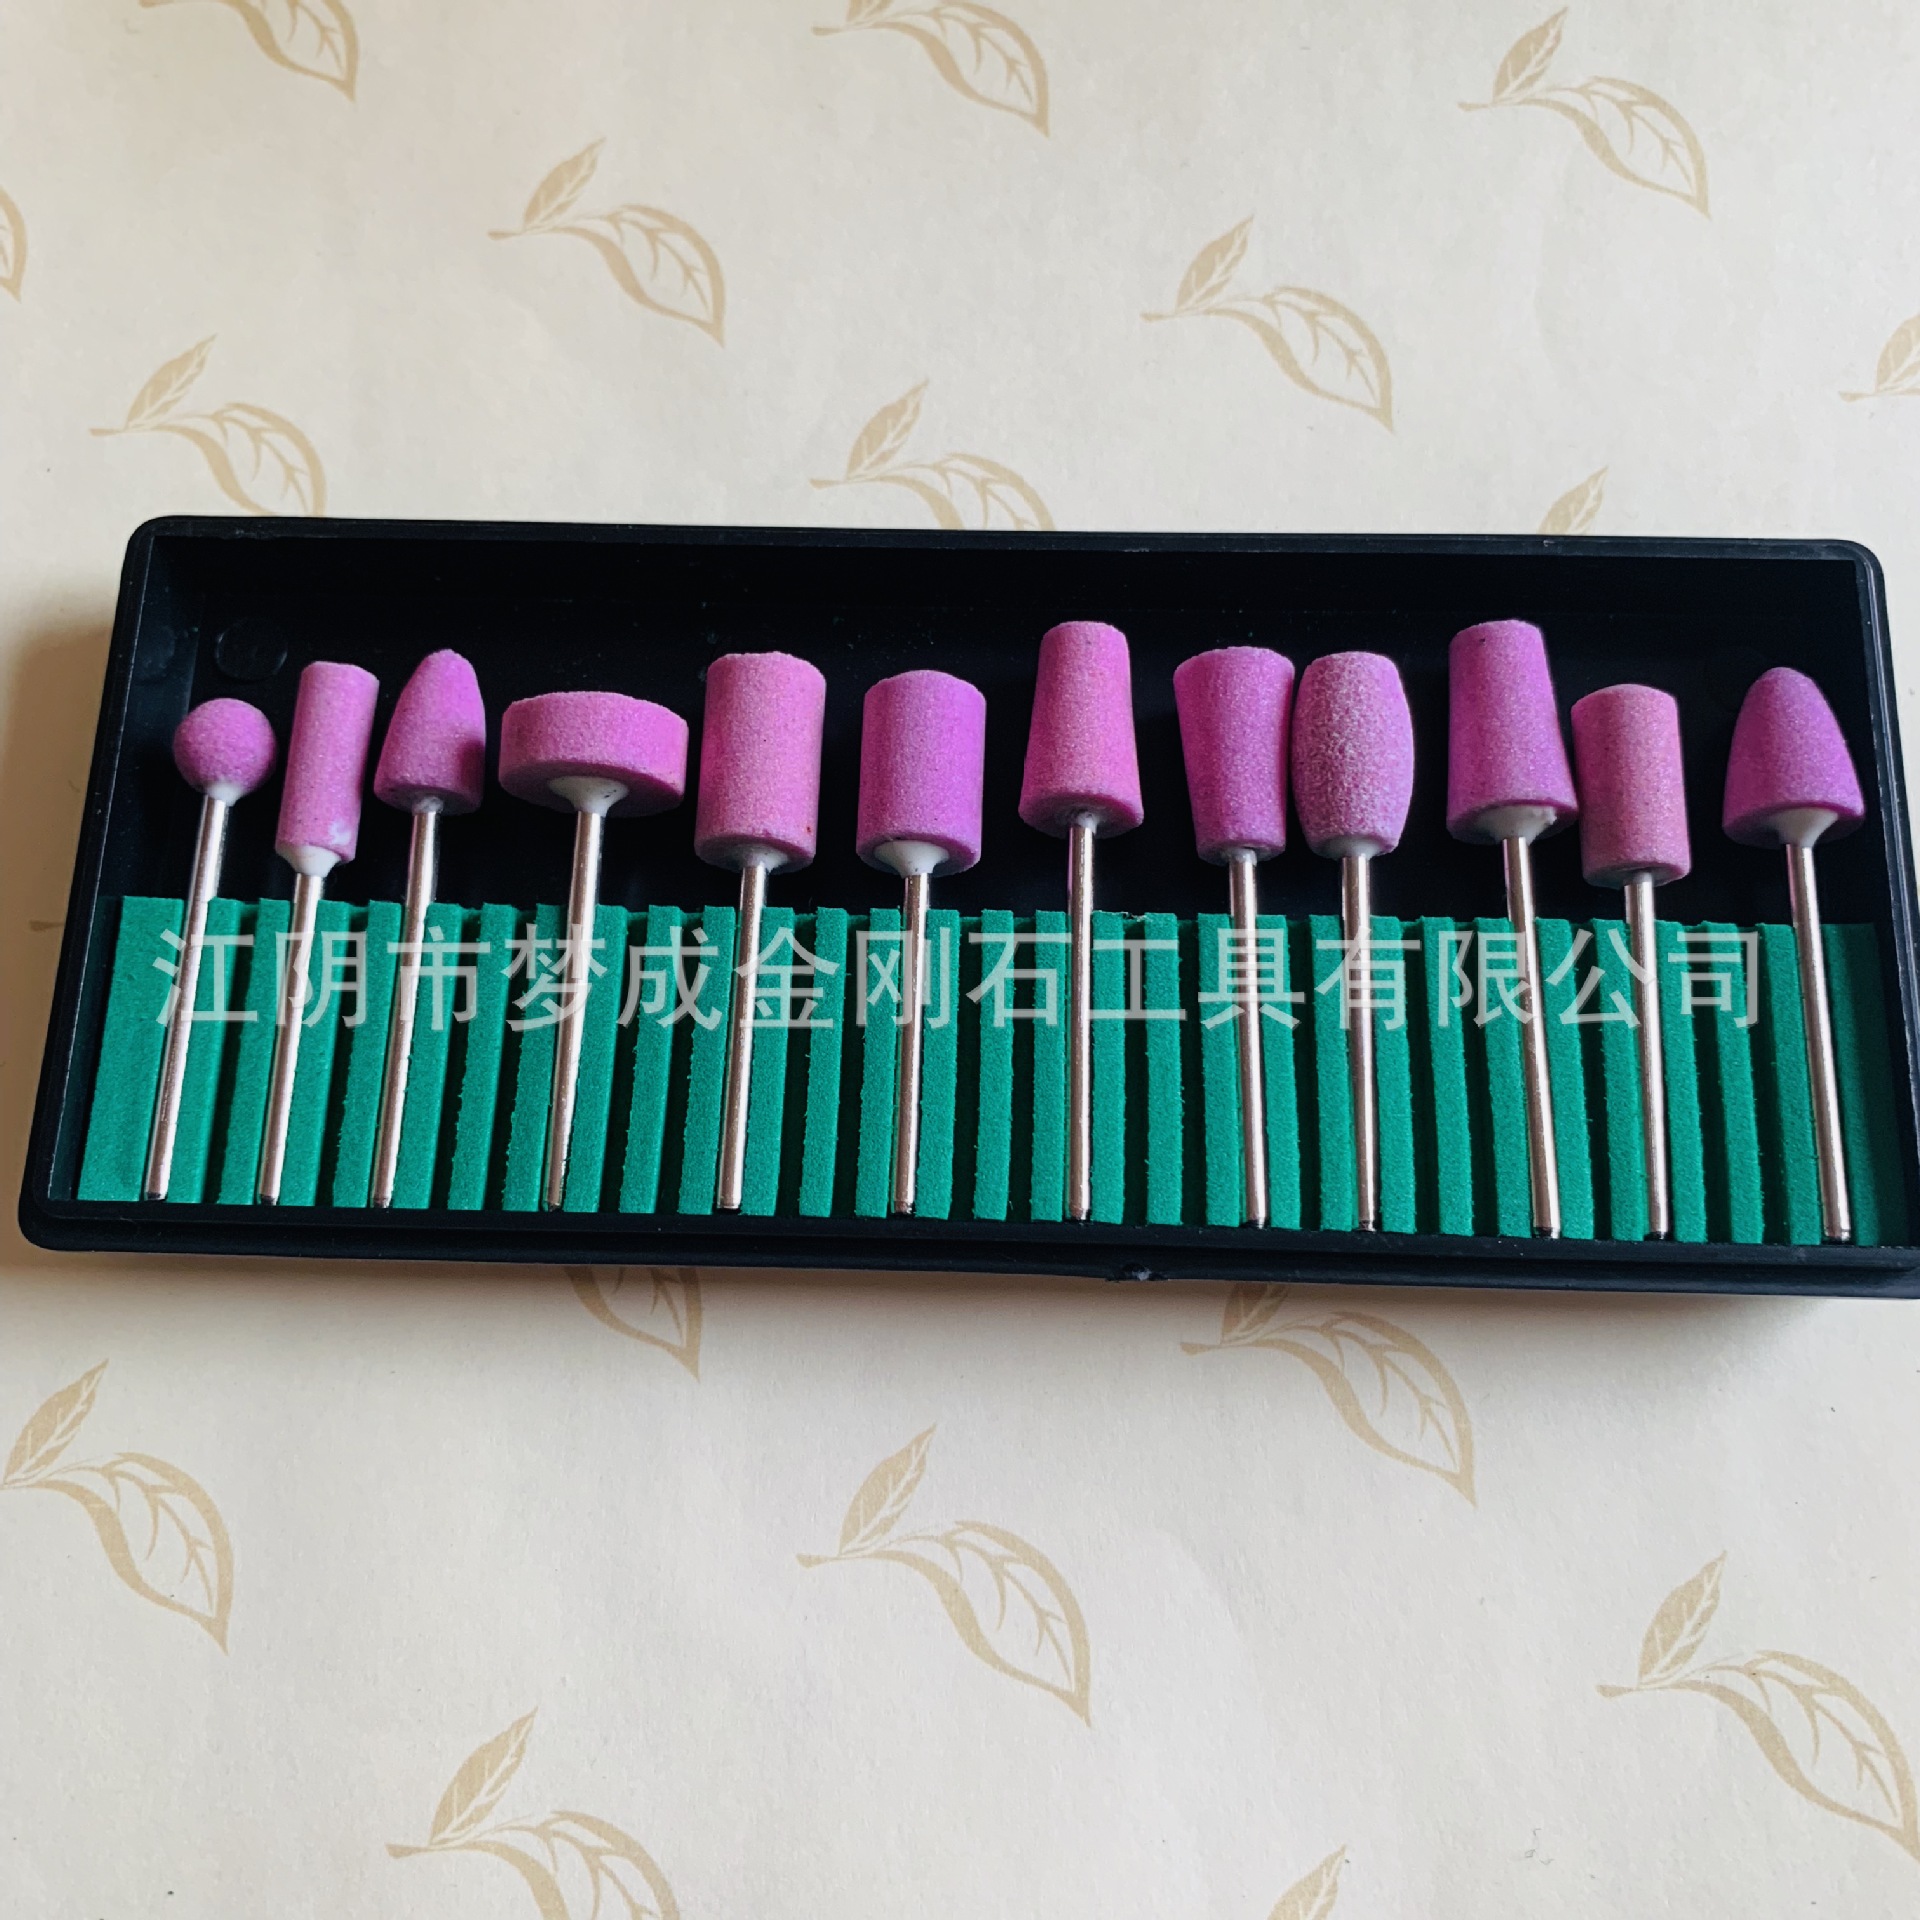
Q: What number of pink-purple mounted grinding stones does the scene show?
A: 12